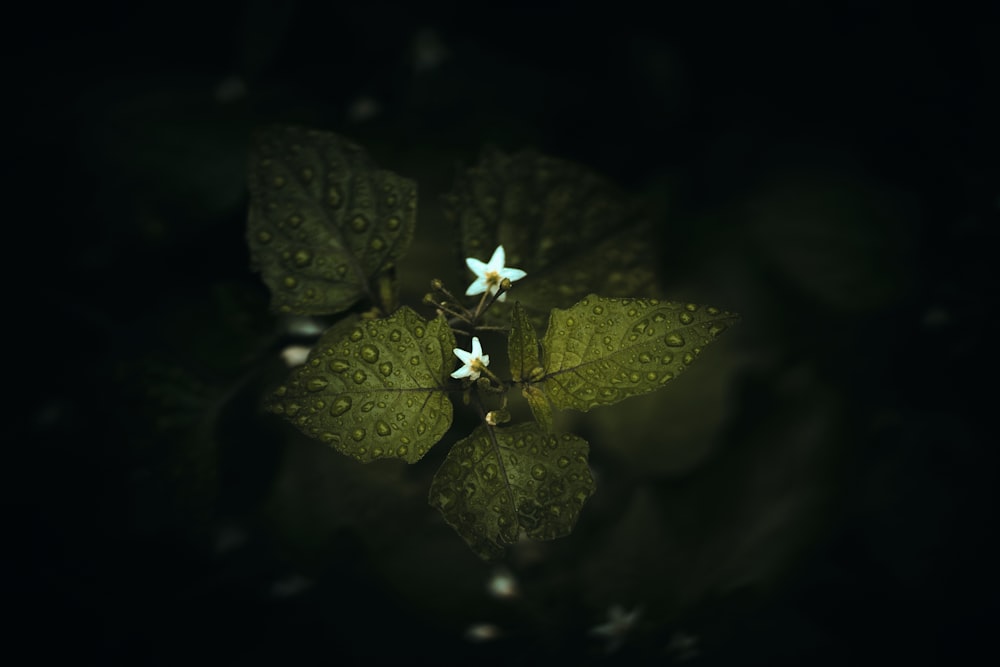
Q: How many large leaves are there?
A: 5